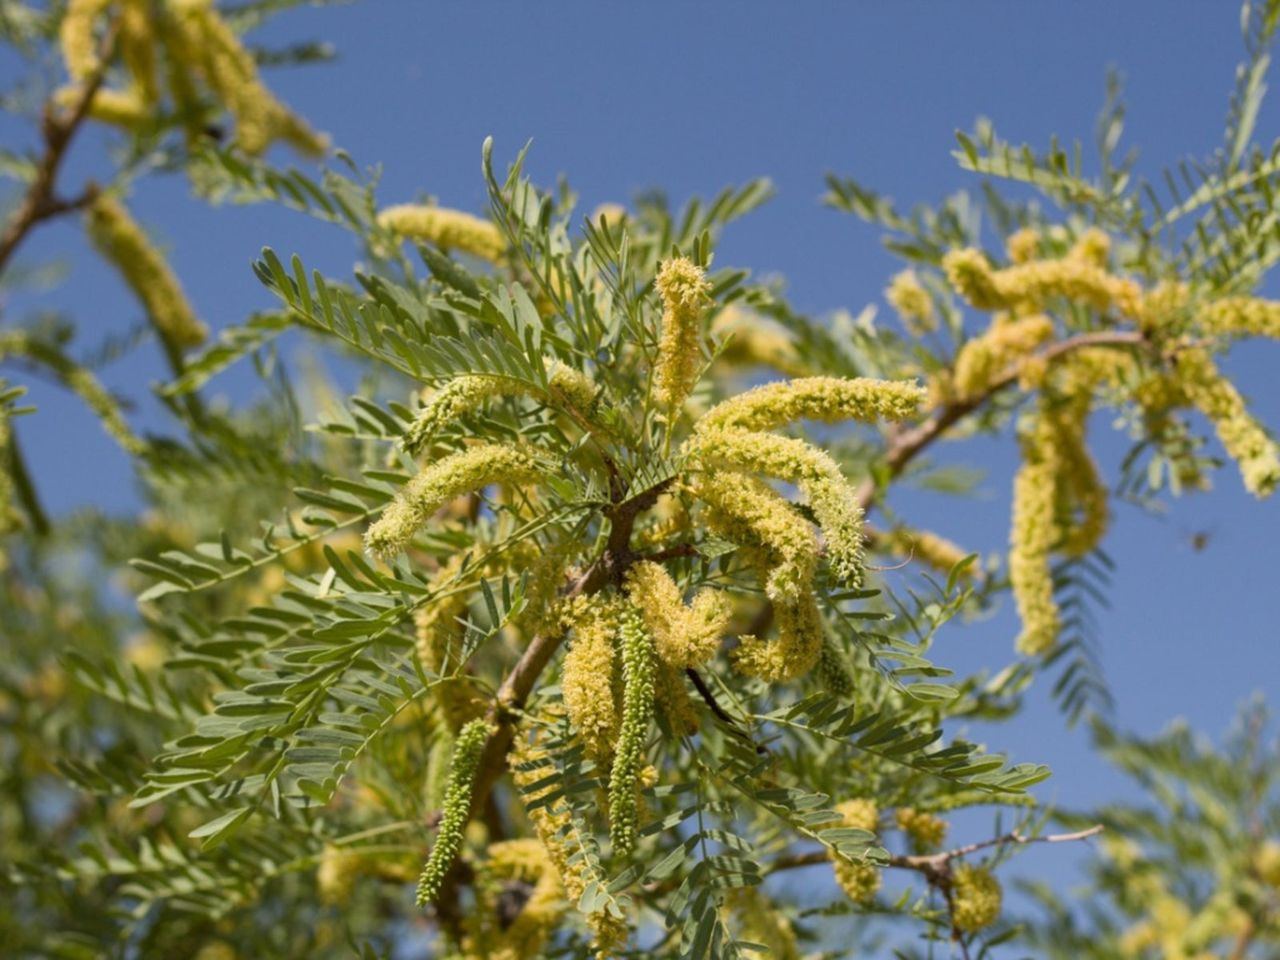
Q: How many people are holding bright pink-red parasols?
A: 0